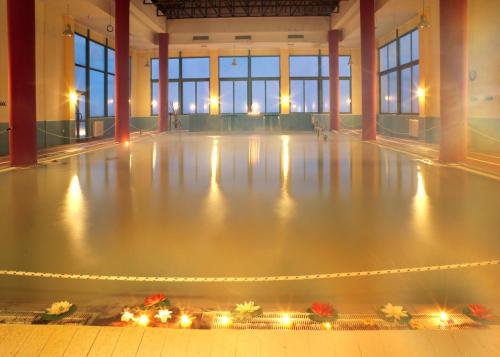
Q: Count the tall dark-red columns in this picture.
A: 6